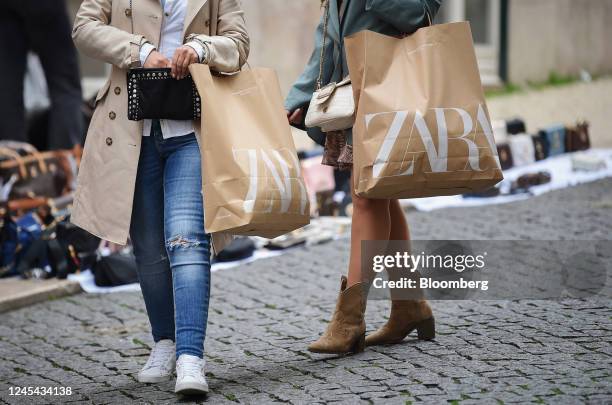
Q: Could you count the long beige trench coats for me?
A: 1